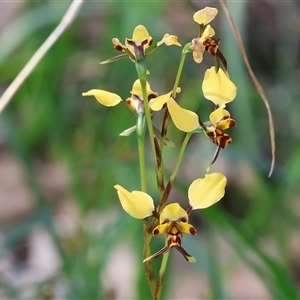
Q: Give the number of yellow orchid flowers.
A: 5